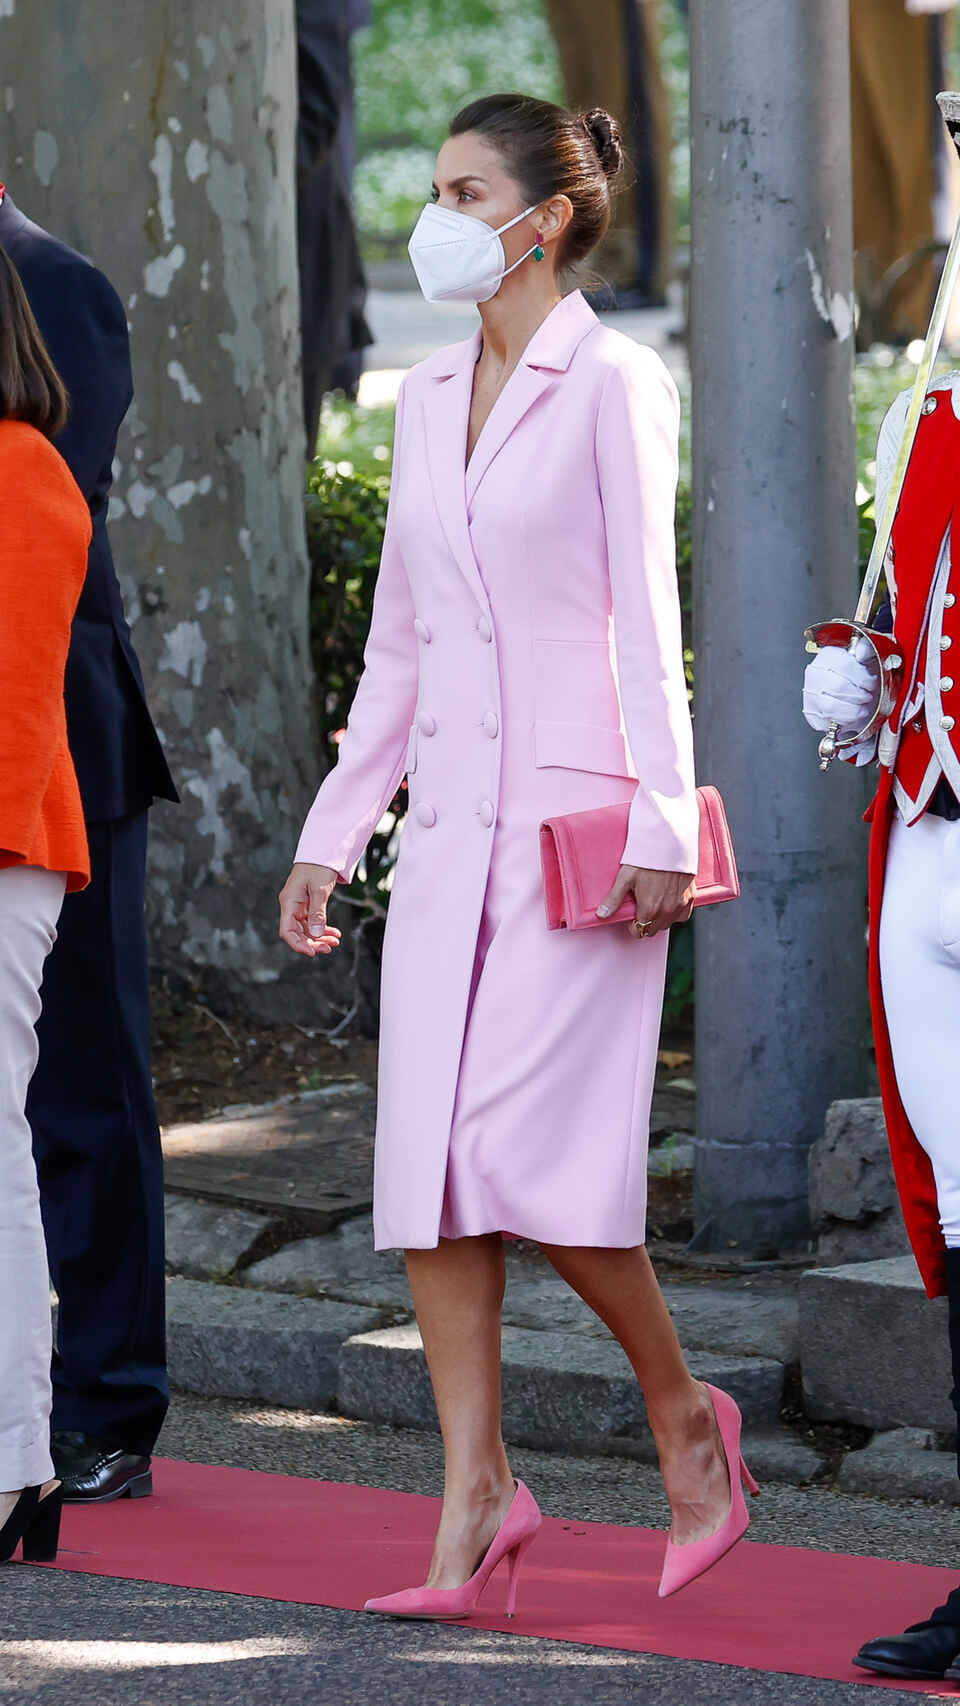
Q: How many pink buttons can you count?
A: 6